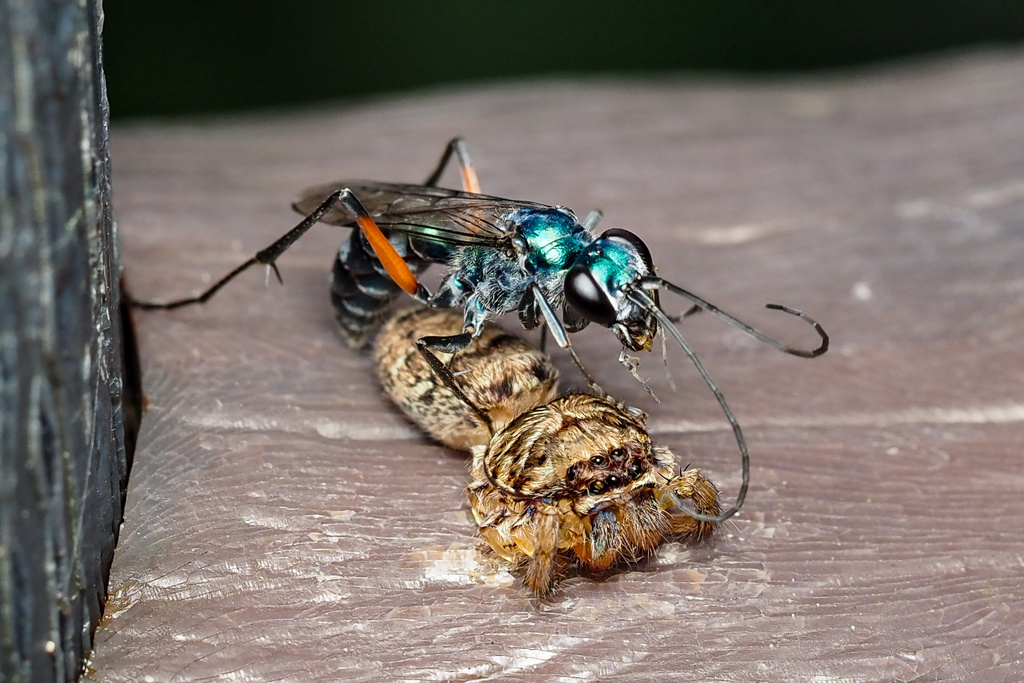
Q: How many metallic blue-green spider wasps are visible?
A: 1